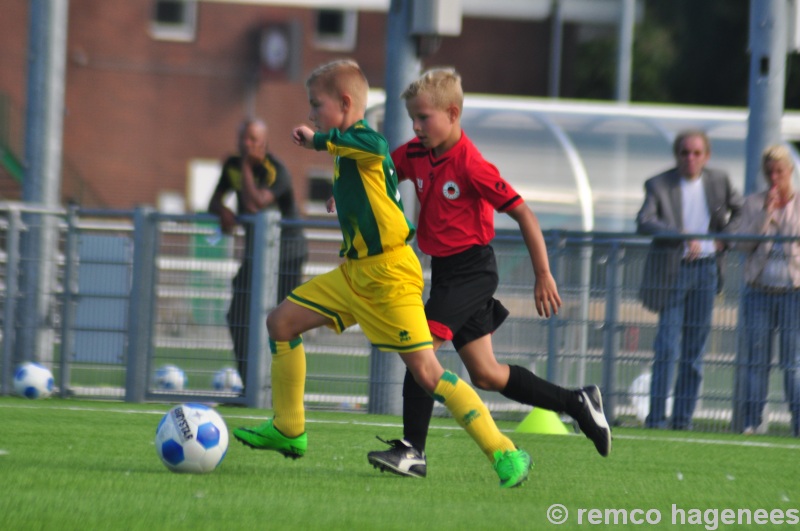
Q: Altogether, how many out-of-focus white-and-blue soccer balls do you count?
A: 3